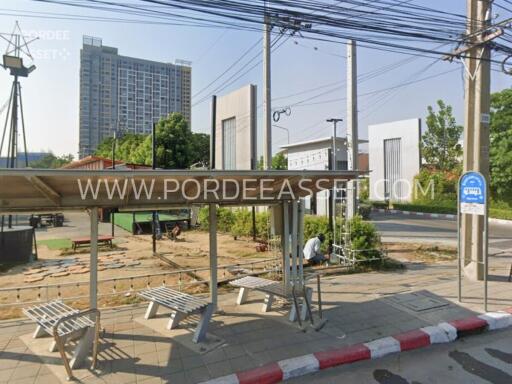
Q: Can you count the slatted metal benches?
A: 3